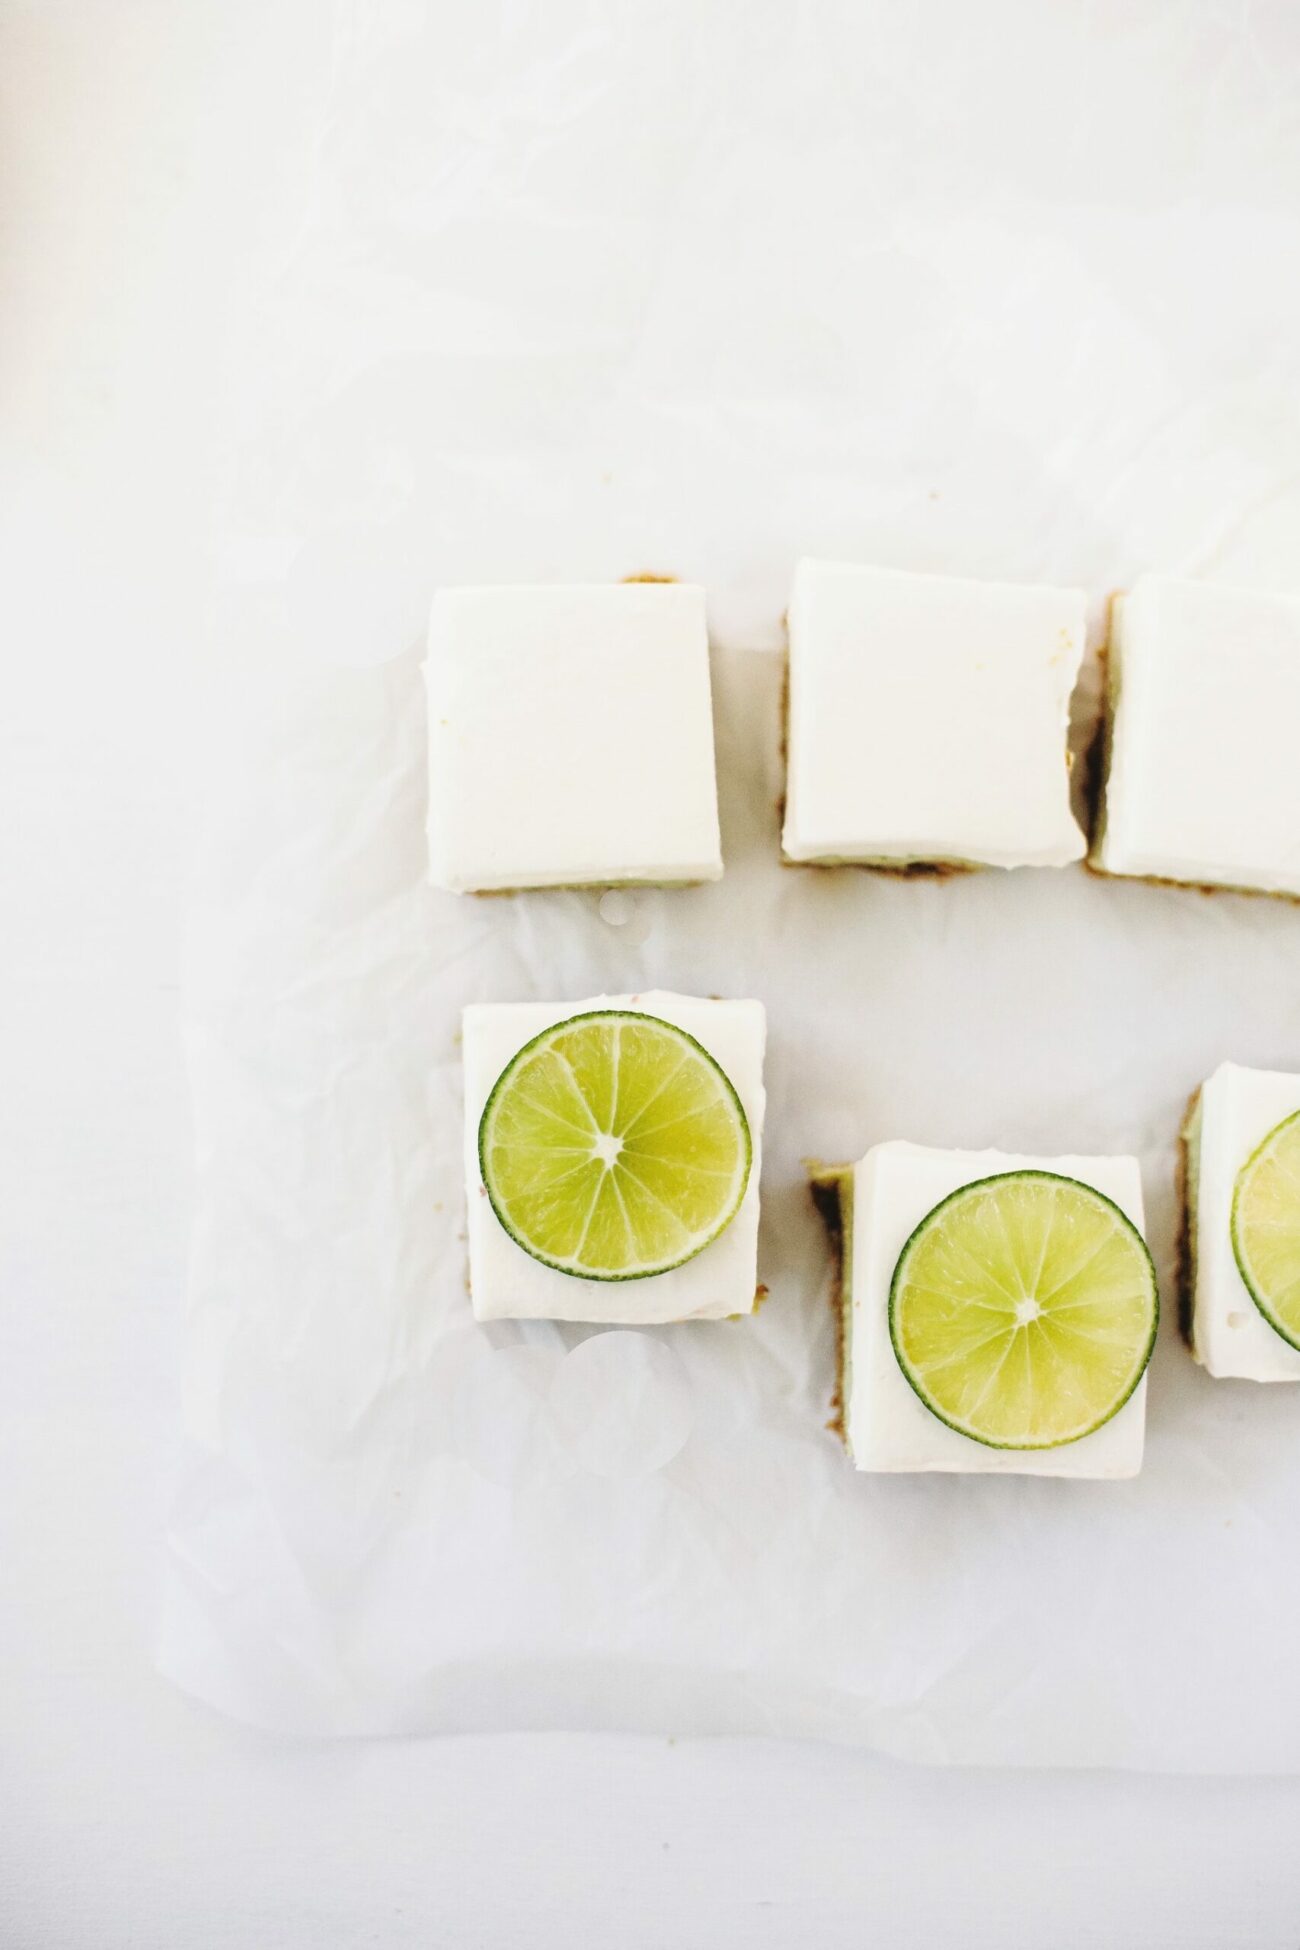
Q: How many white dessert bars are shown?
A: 6